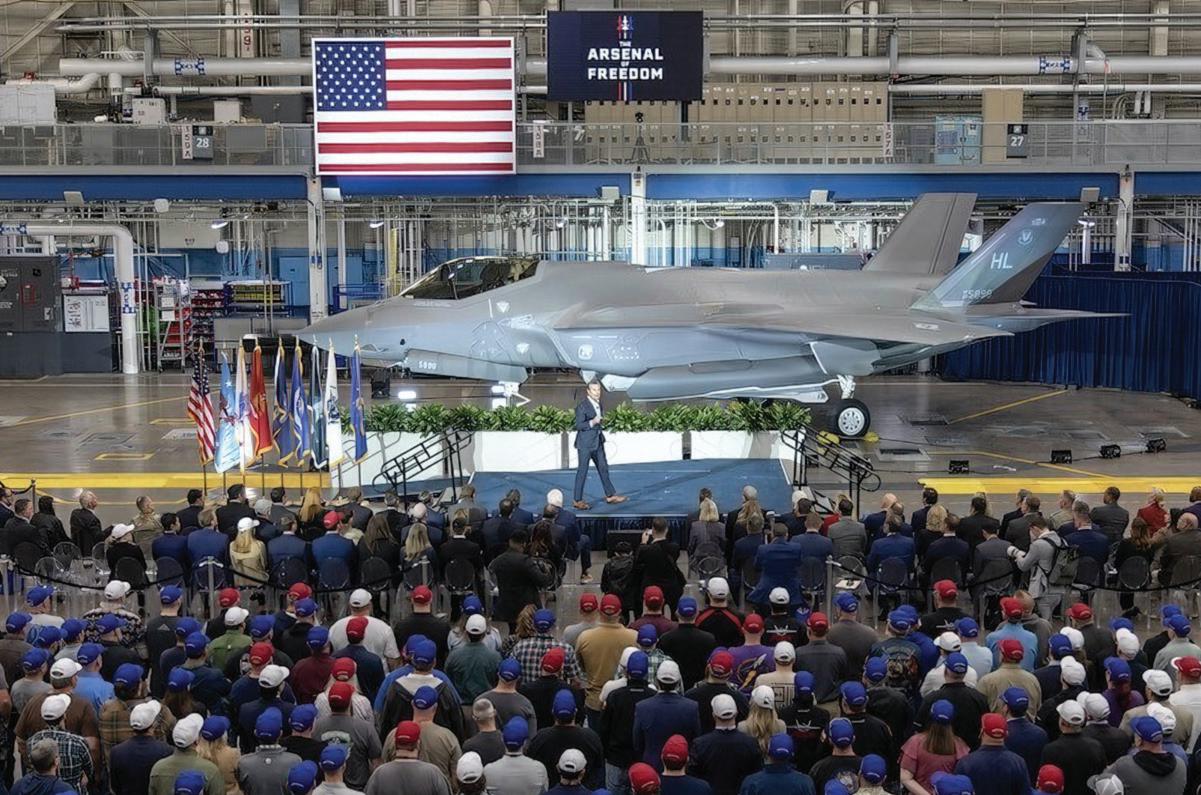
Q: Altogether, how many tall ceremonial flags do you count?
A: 9